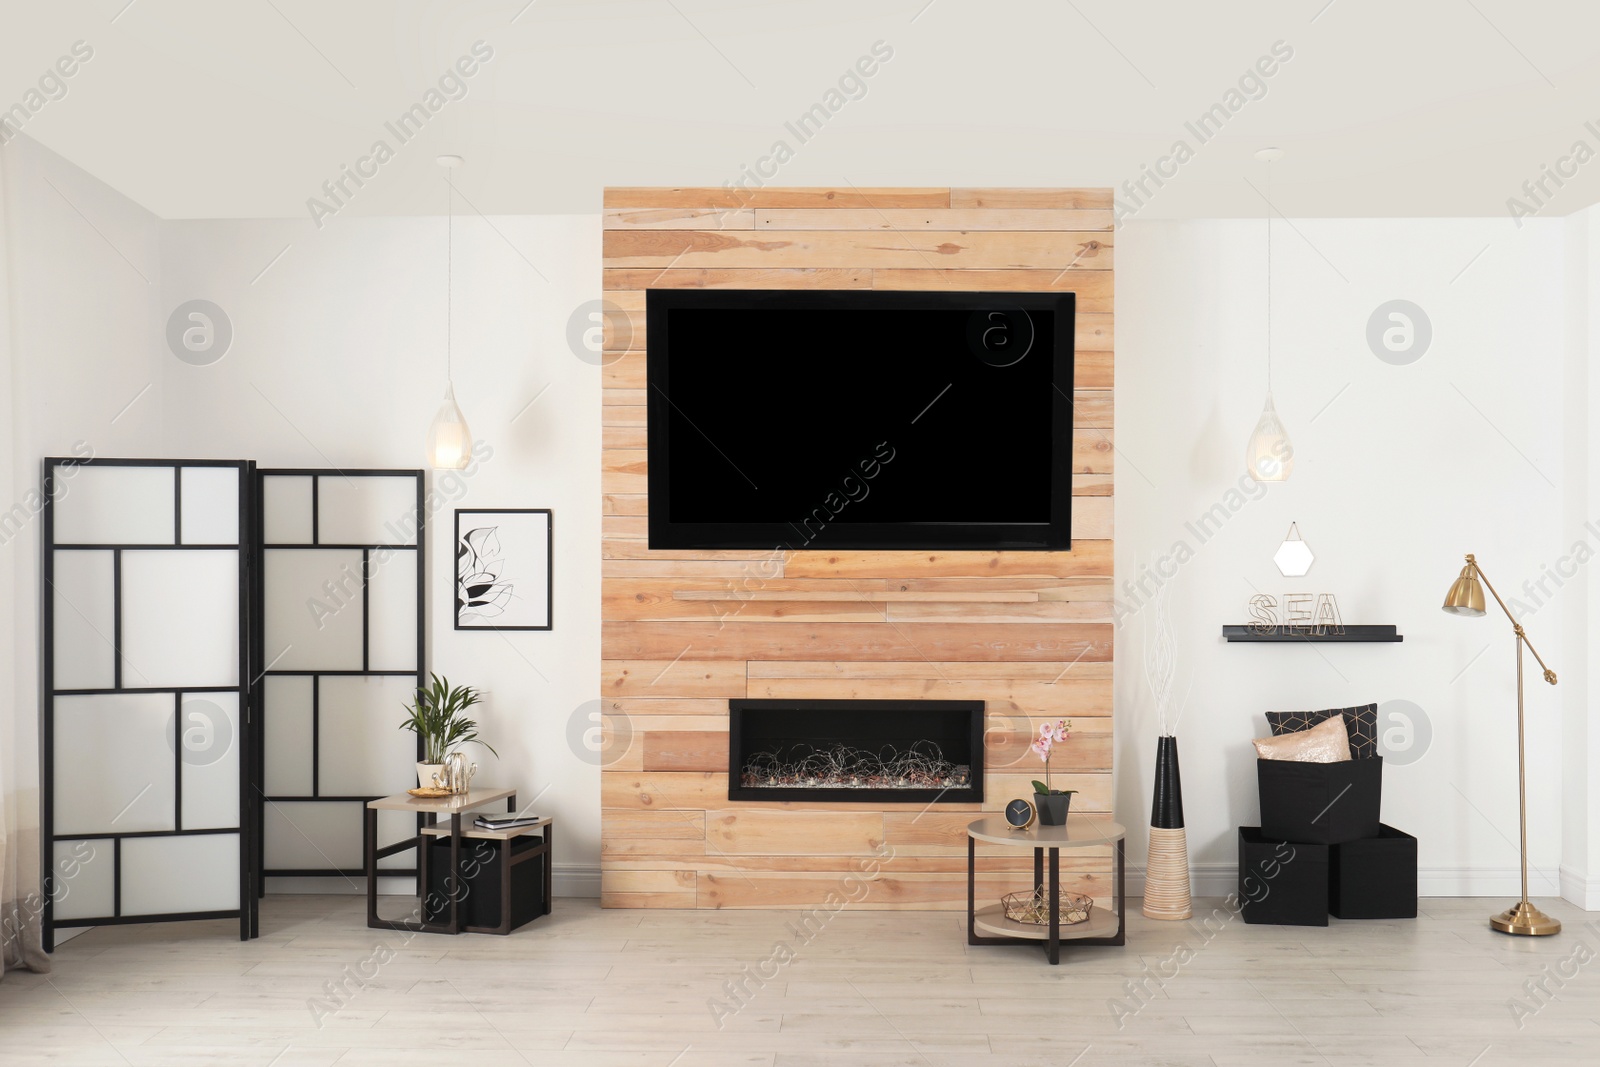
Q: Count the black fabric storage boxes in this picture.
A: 4